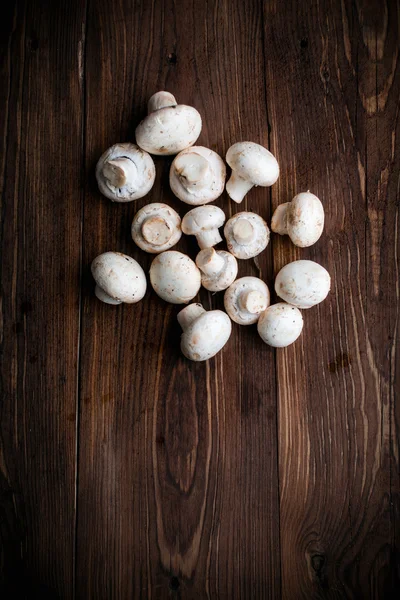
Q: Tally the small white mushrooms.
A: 15